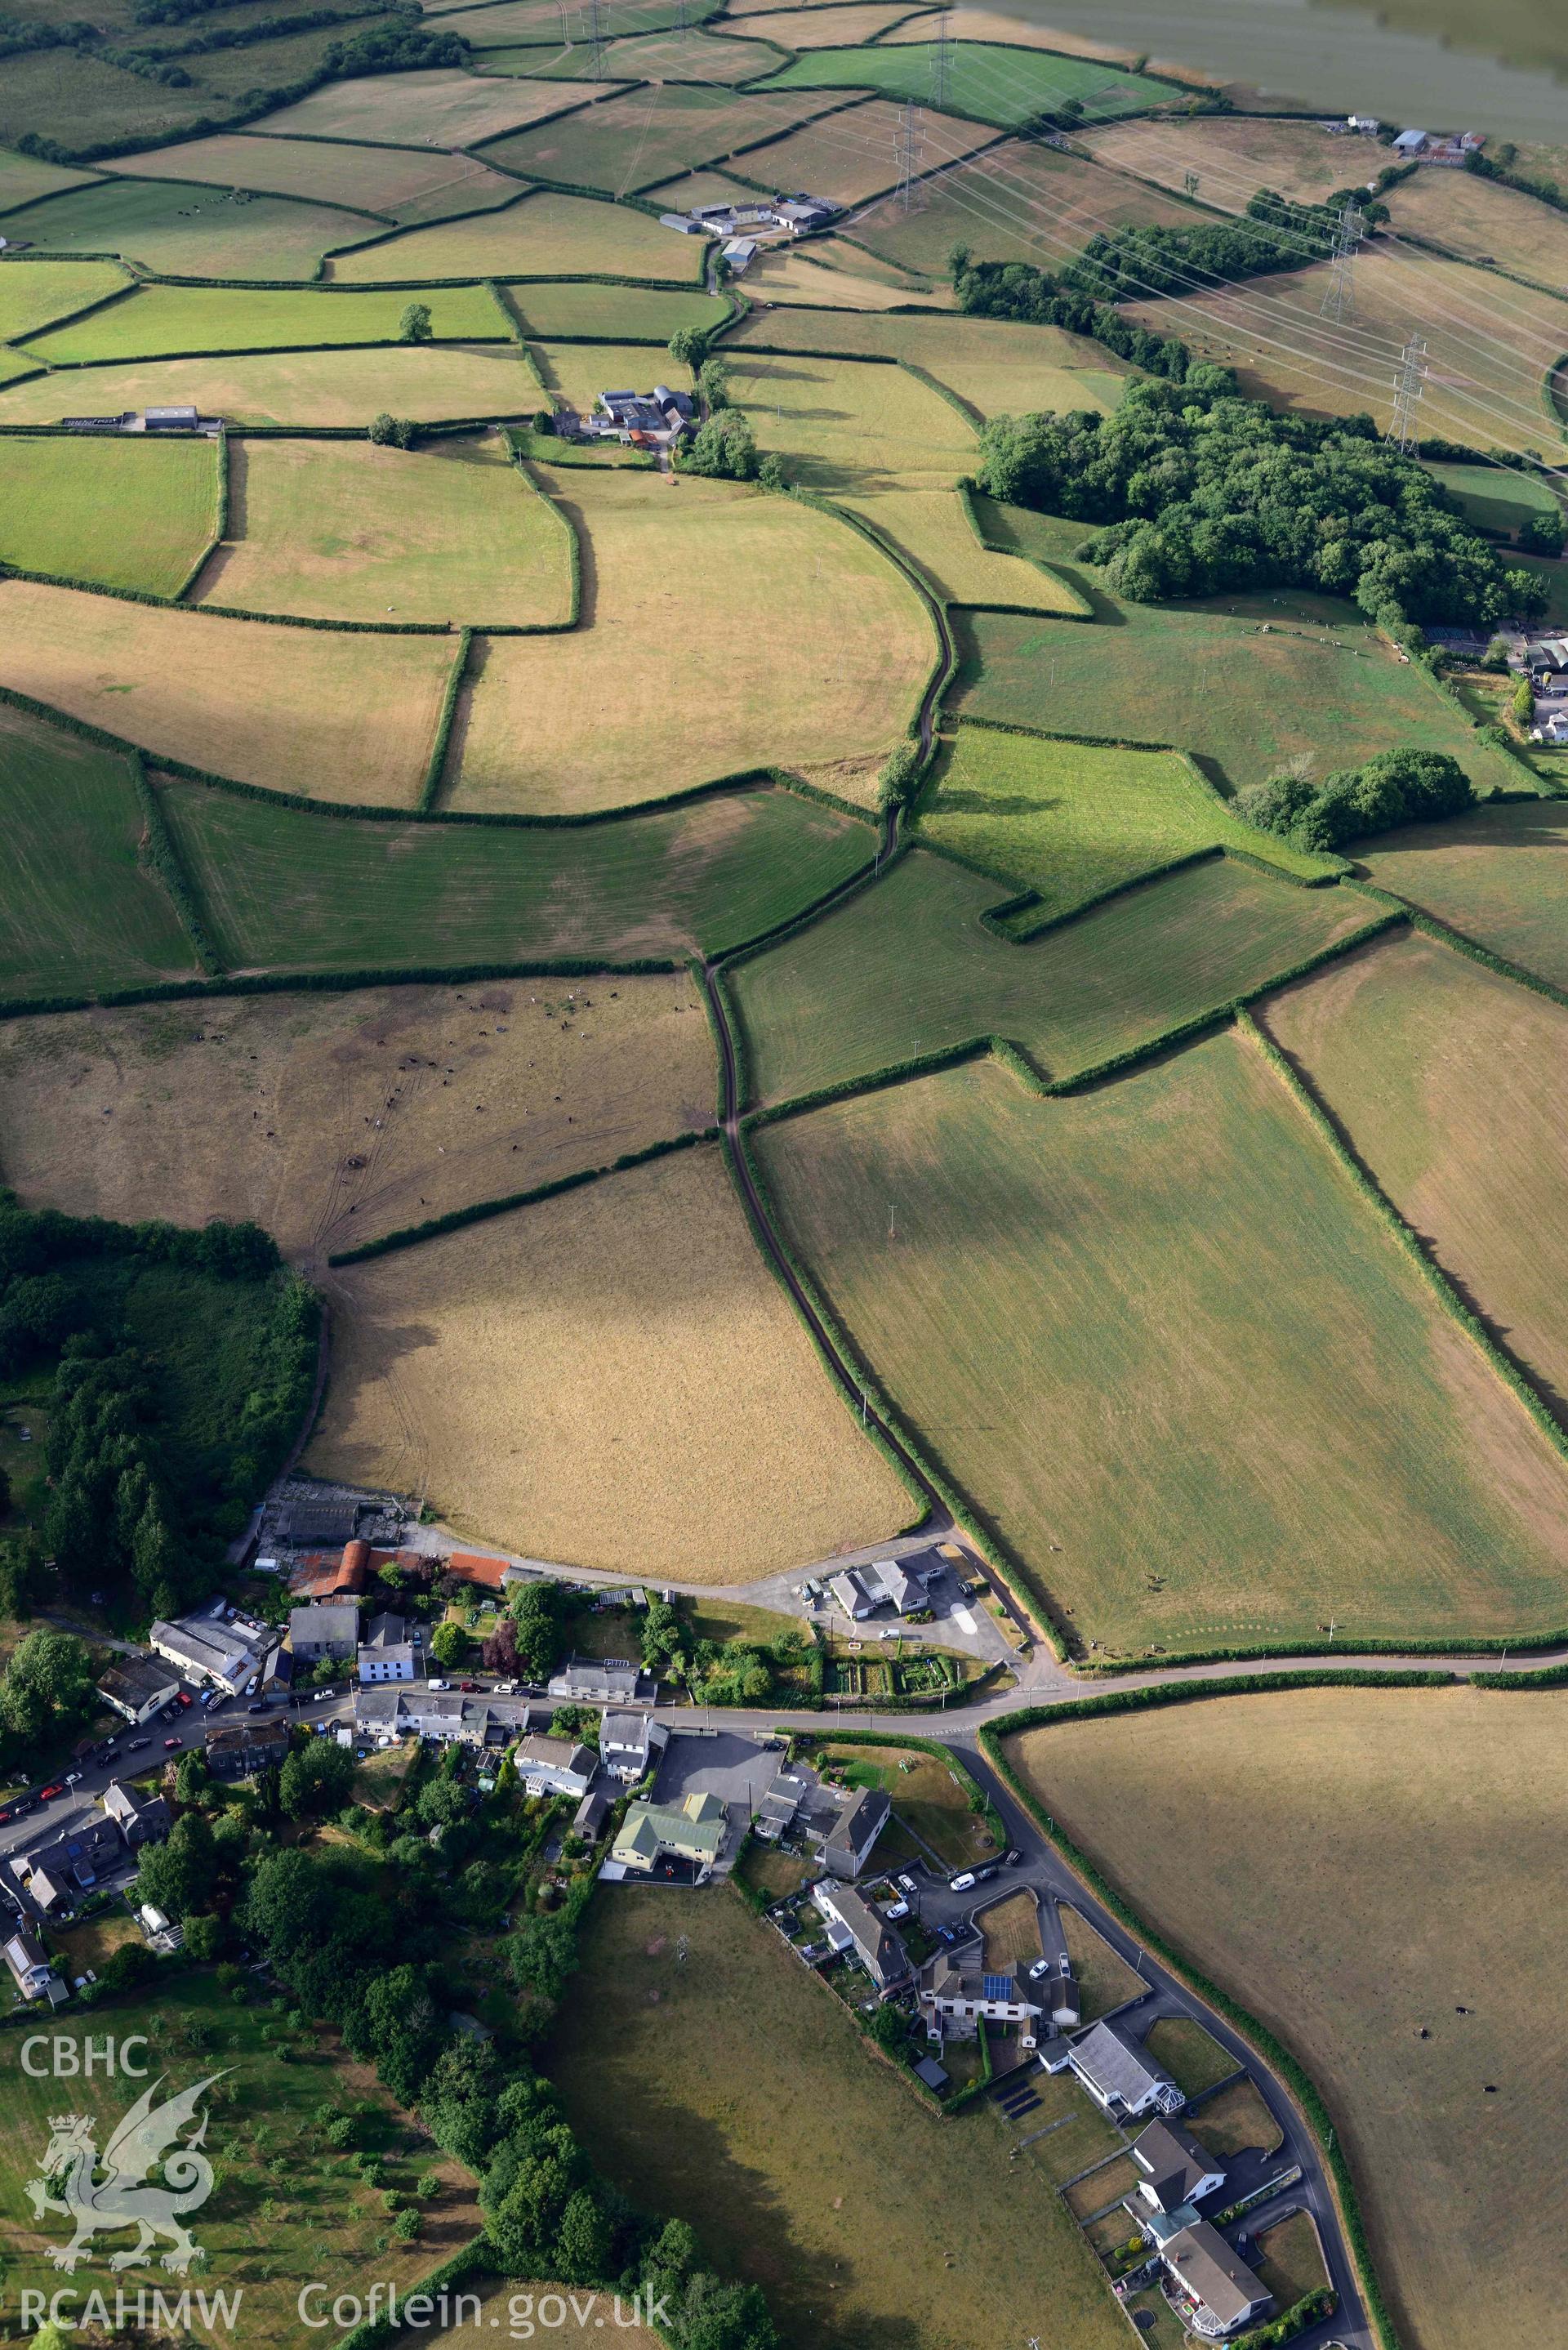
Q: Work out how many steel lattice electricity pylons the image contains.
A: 6